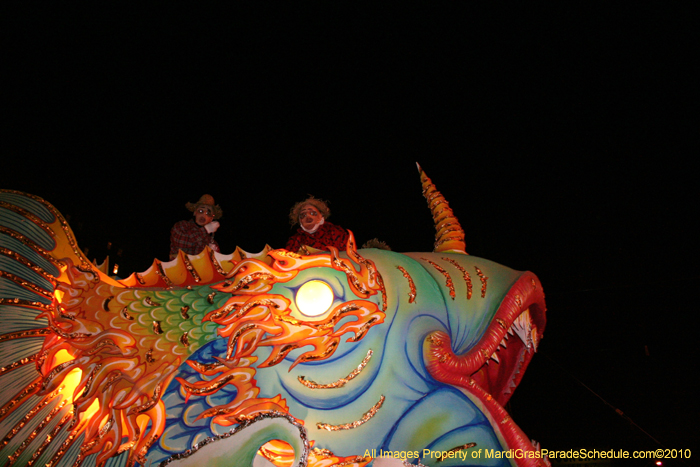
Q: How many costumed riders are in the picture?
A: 2